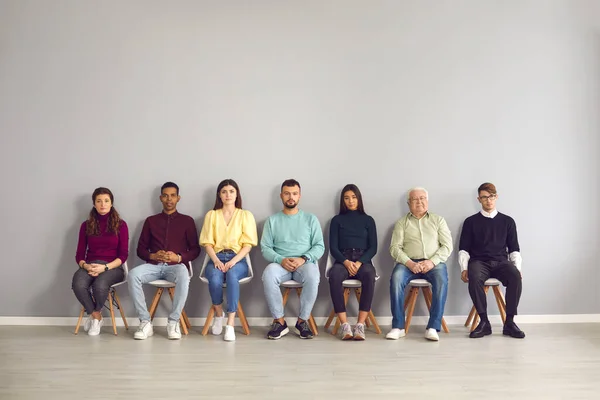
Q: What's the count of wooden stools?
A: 7